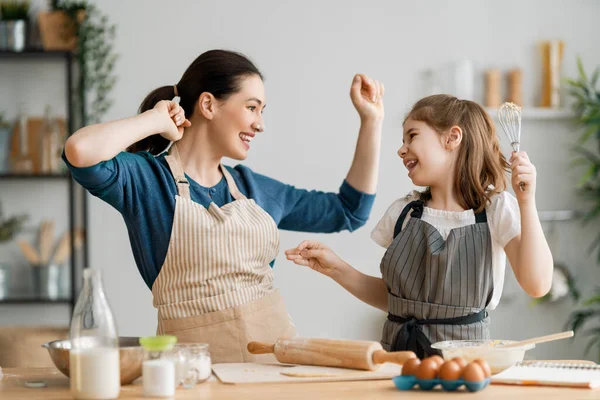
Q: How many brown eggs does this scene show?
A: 7